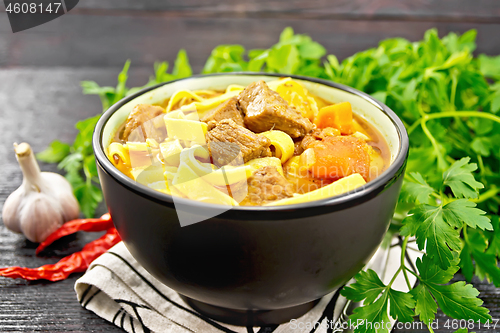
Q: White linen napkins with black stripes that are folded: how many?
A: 1